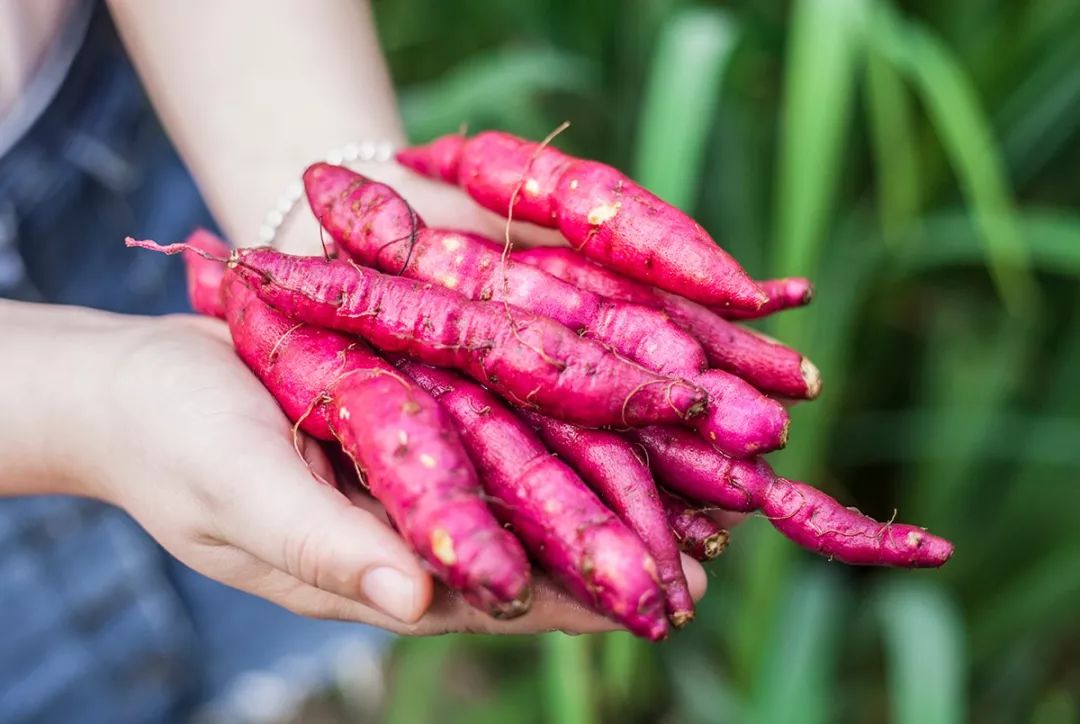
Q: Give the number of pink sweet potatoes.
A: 11